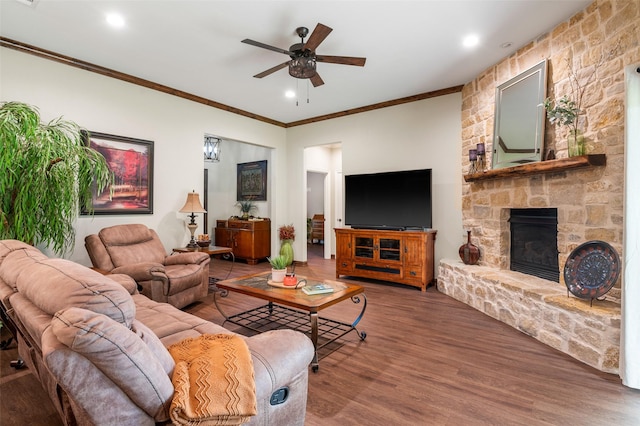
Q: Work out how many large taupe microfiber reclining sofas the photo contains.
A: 1